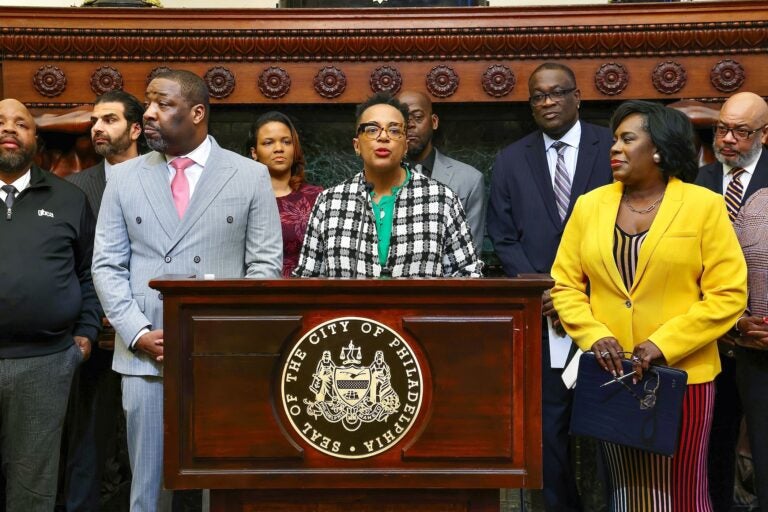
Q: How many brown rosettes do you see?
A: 12